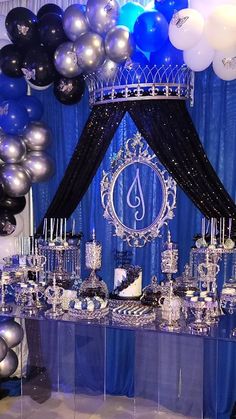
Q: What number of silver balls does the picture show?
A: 13